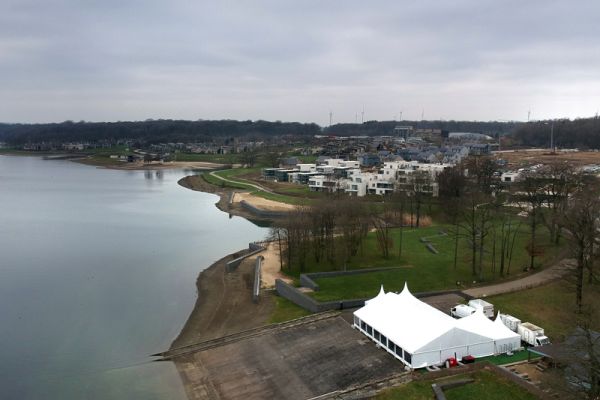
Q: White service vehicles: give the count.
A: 4